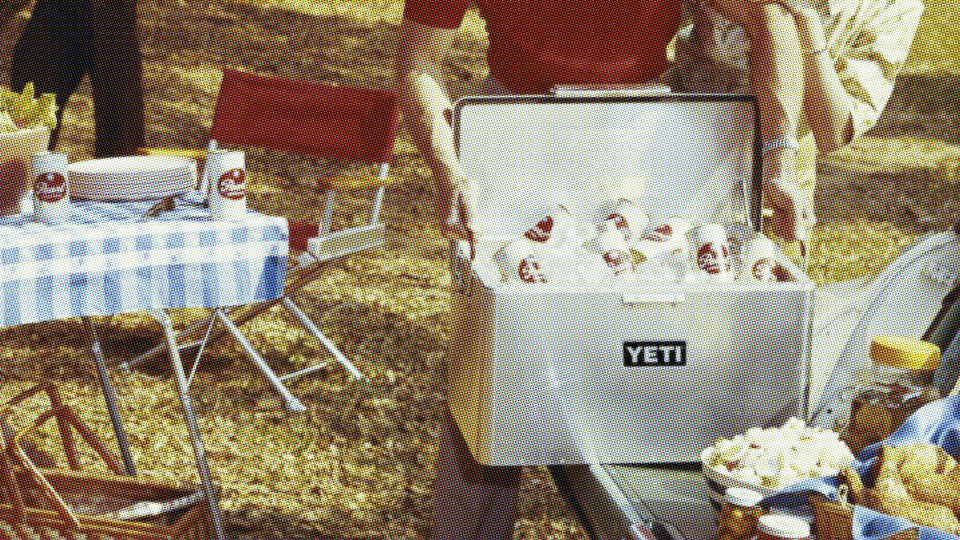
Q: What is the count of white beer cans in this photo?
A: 9